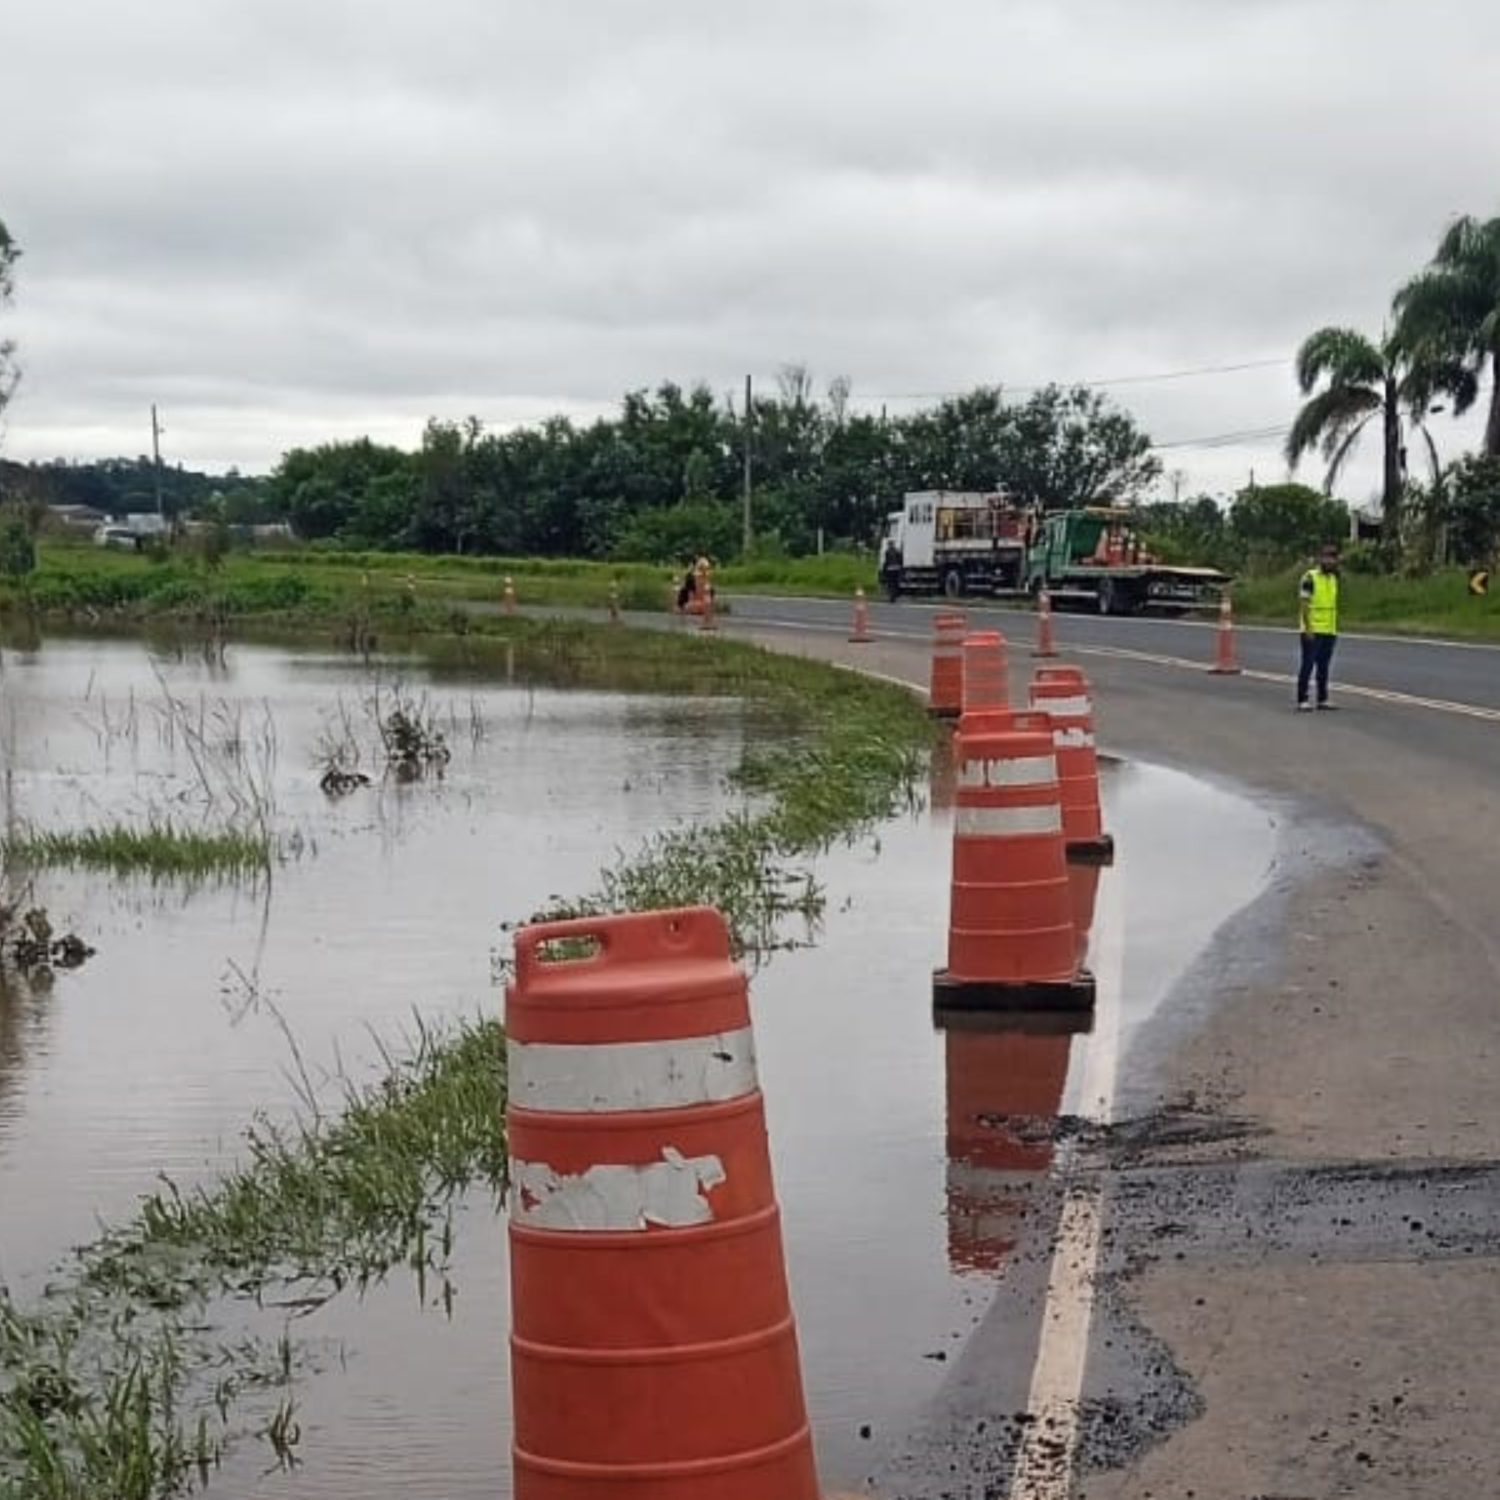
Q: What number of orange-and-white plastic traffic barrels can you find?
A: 5